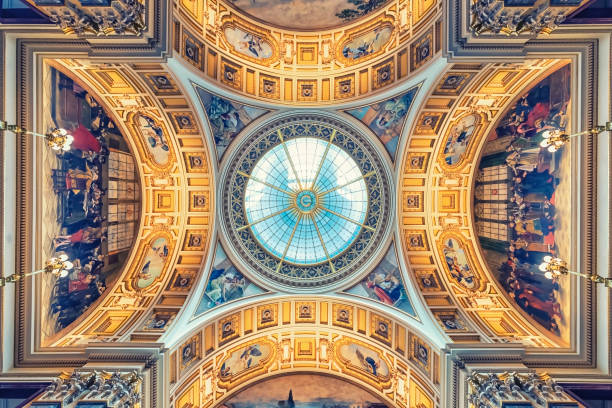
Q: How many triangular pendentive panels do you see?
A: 4